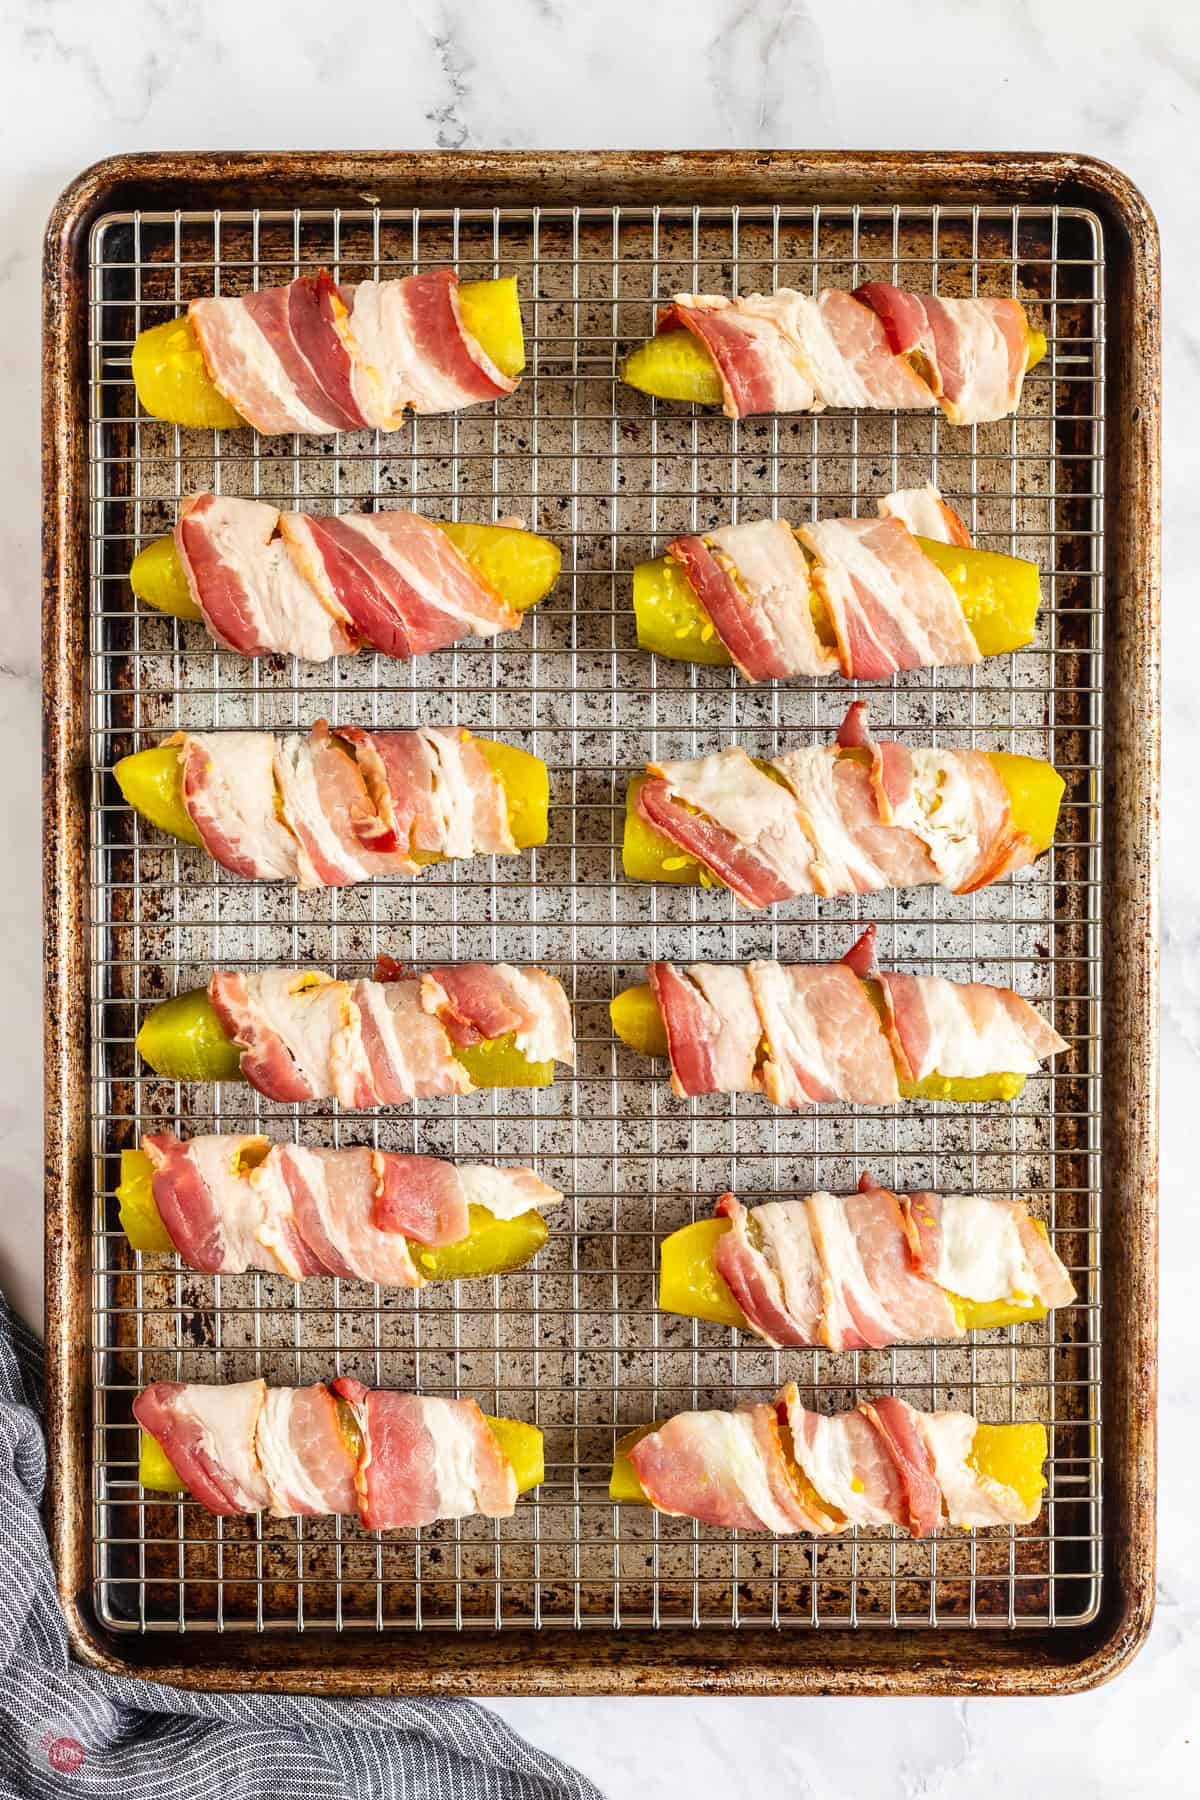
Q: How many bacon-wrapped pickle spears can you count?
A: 12